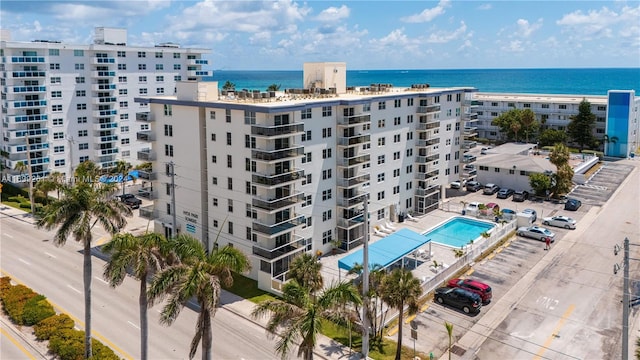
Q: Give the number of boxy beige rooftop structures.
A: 2